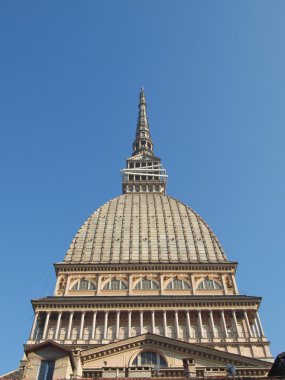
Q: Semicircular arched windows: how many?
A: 6